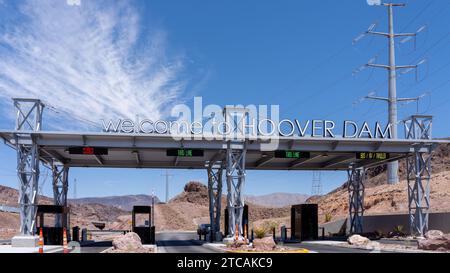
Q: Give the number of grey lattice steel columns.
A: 6